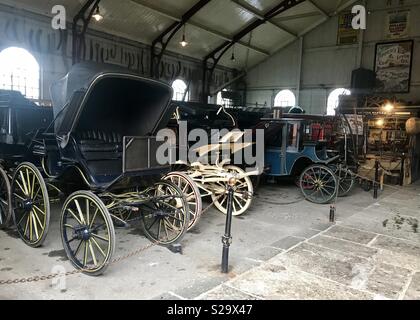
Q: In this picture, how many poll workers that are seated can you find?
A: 0